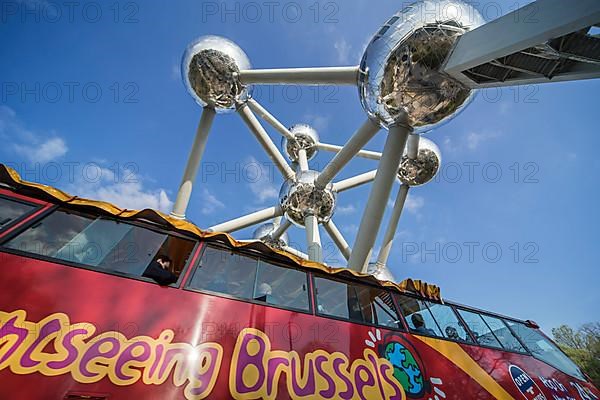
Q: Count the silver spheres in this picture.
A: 7